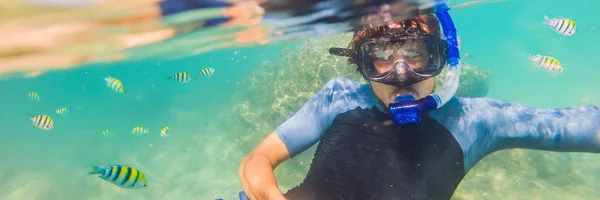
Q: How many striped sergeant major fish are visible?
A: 12